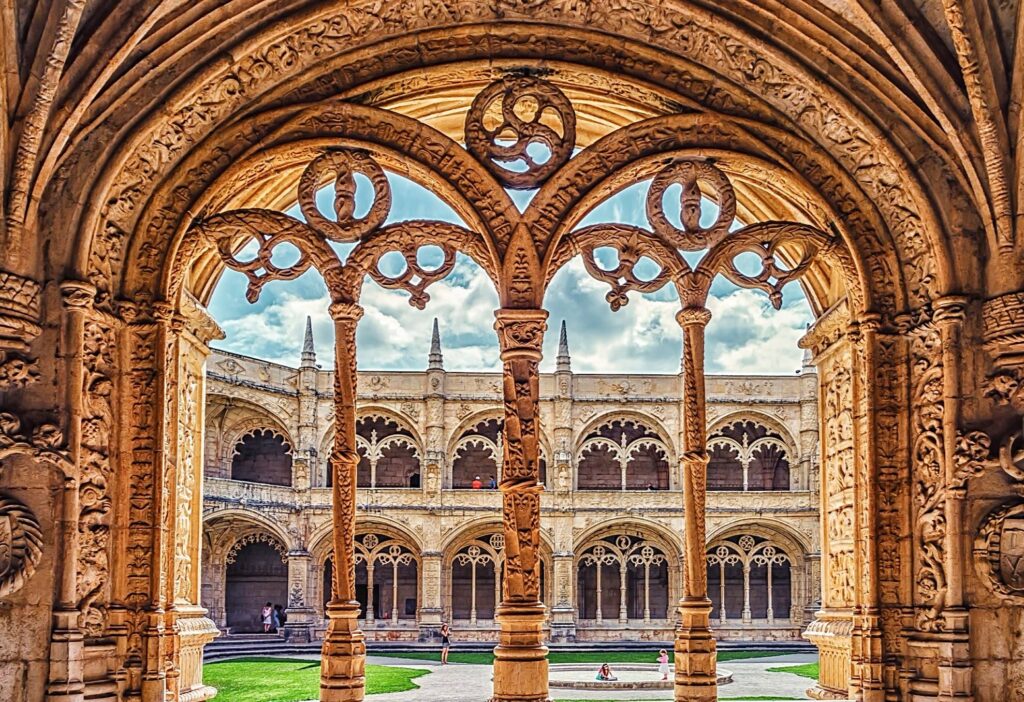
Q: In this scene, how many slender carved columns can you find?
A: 3